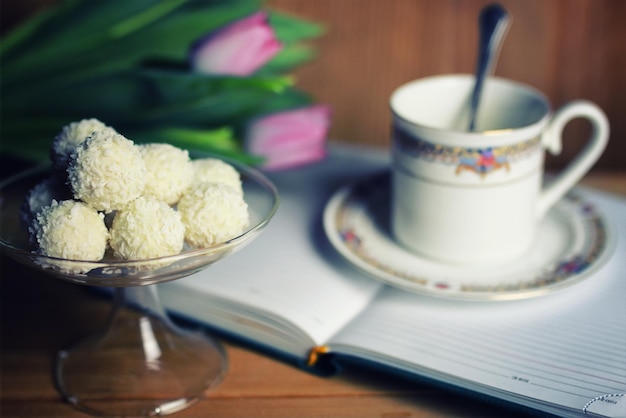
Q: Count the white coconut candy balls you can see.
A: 8